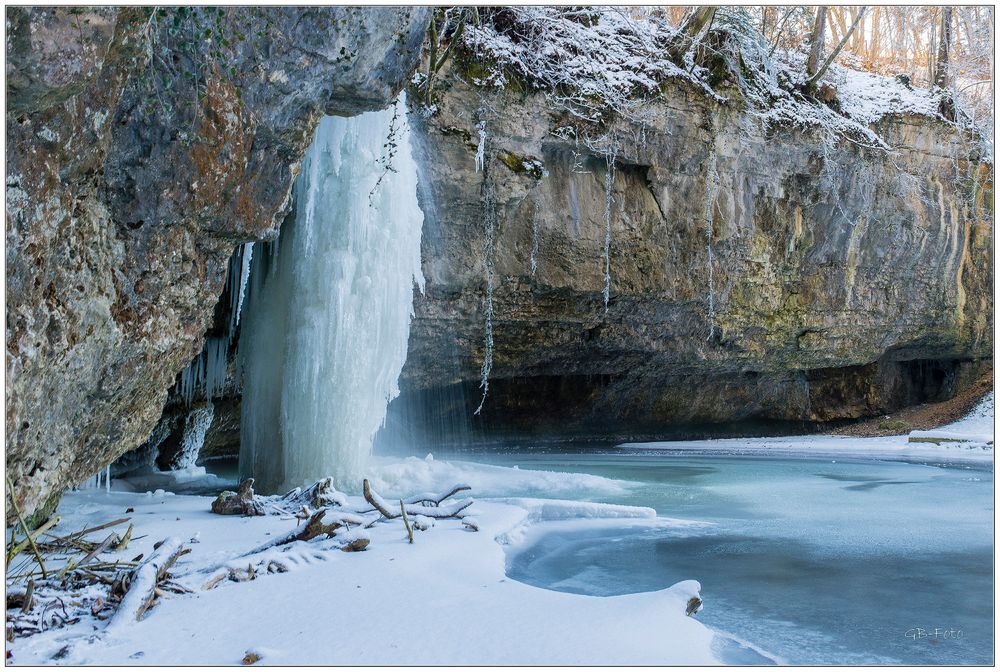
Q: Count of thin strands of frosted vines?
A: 4